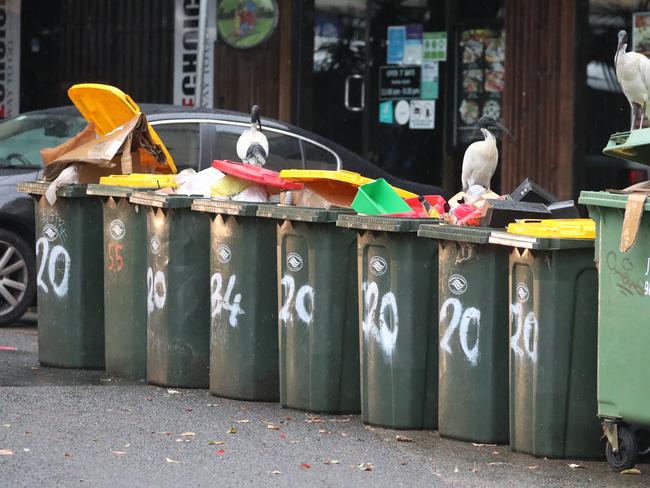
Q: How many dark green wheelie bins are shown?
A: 8